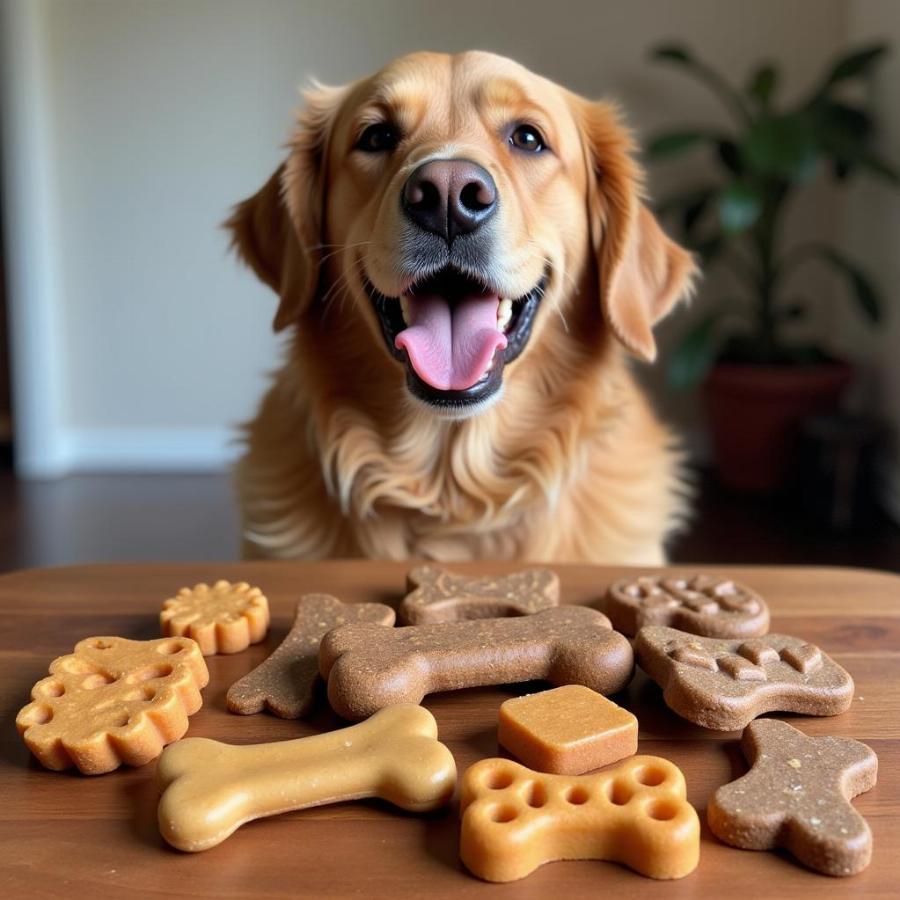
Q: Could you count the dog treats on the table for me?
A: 11